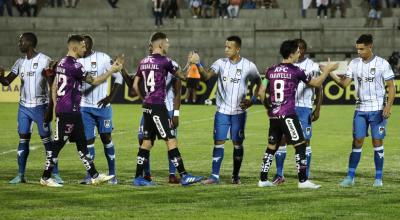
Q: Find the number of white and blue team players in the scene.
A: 6